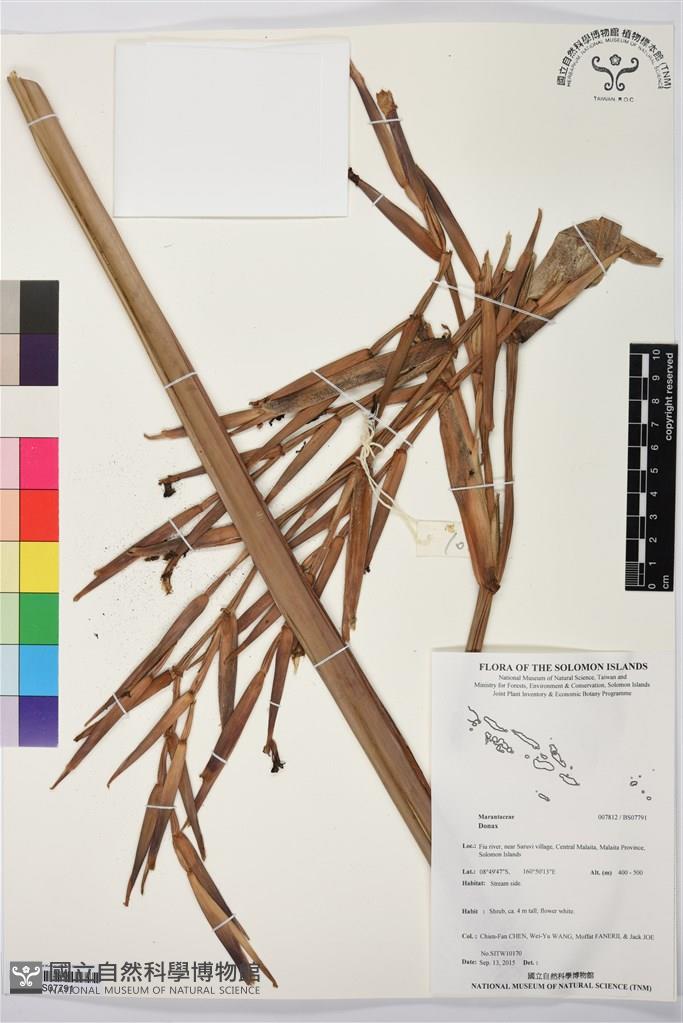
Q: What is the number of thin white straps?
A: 15